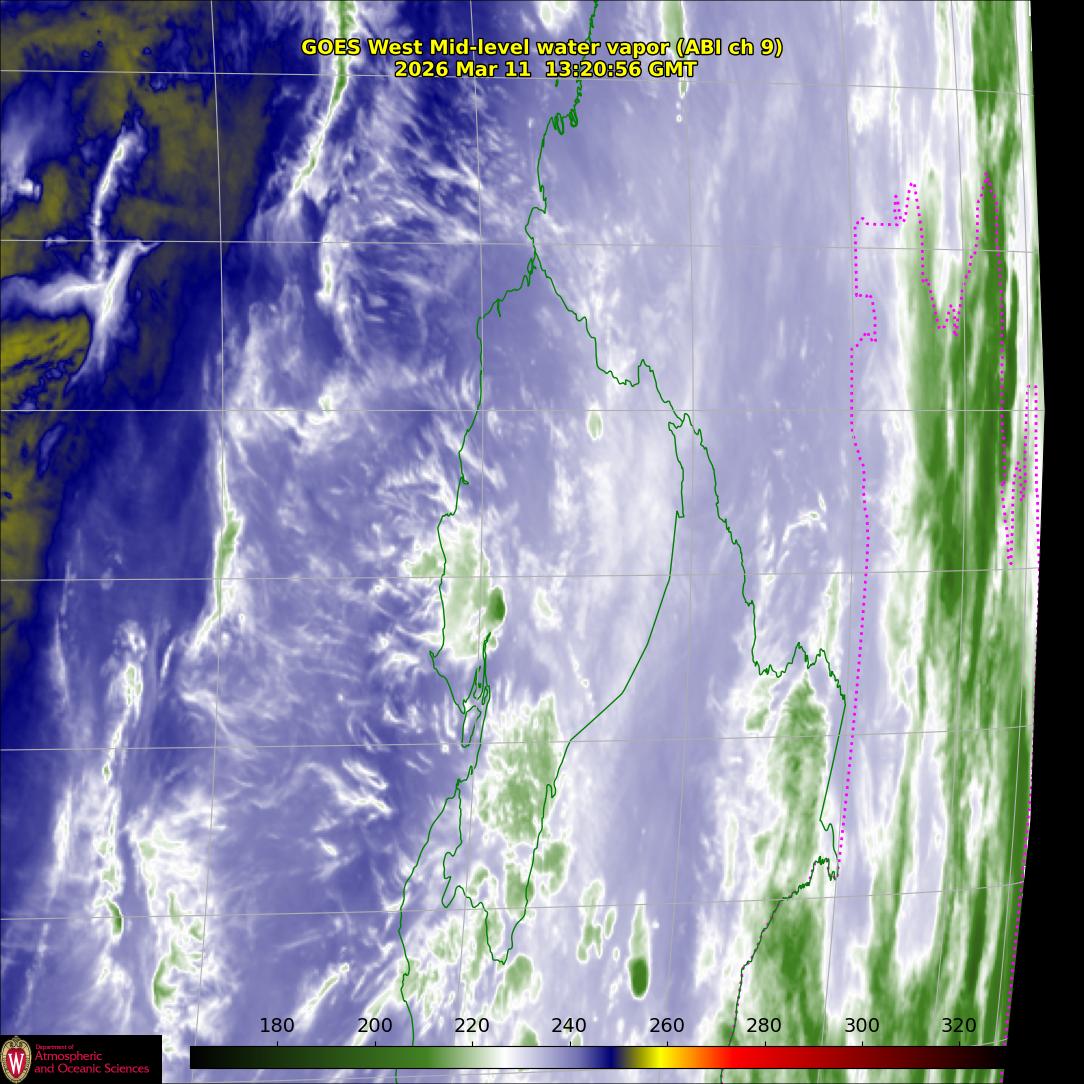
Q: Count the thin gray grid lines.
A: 13